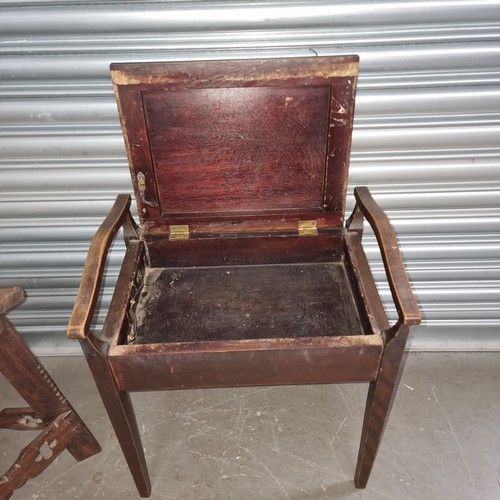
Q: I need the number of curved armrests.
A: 2